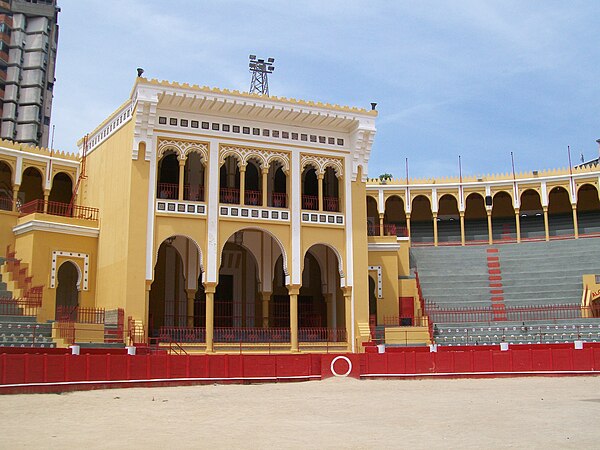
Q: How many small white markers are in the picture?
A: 6